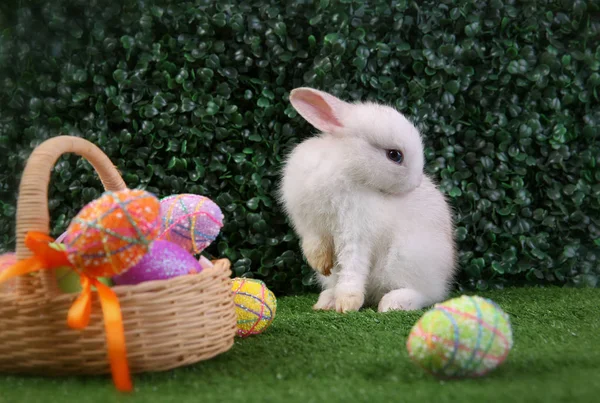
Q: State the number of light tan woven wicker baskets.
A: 1